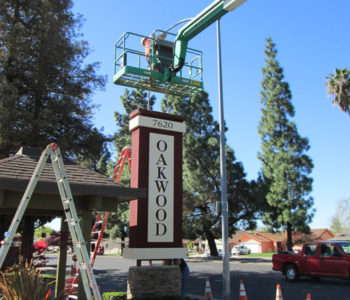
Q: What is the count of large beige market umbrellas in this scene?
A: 0